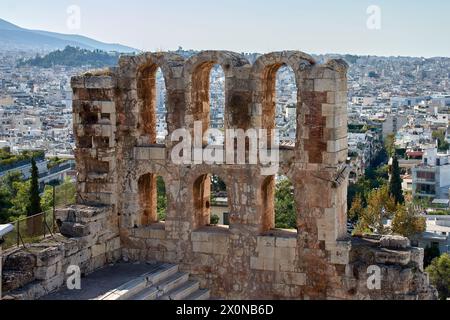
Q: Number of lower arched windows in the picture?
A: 3